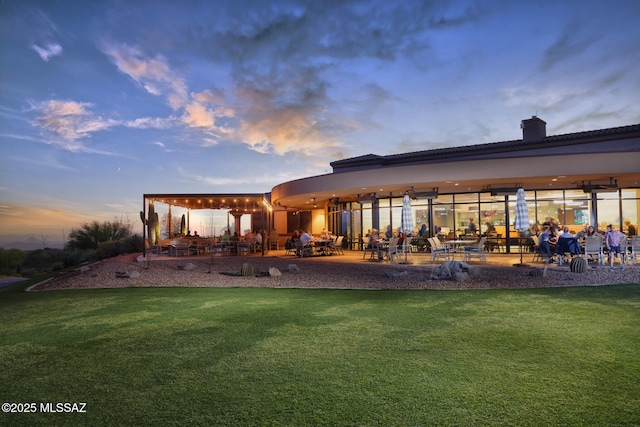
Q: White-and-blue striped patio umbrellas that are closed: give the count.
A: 2